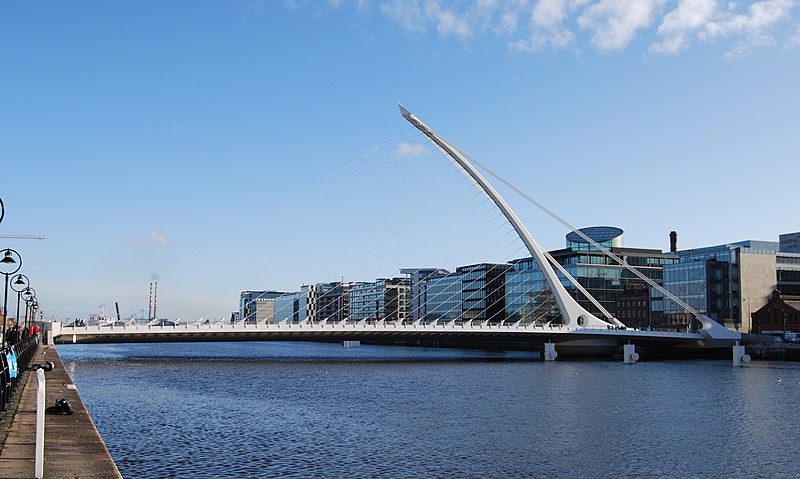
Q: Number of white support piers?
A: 3